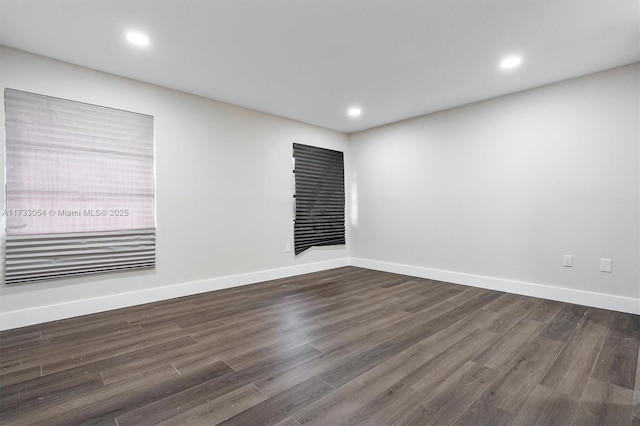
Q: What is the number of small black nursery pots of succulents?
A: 0